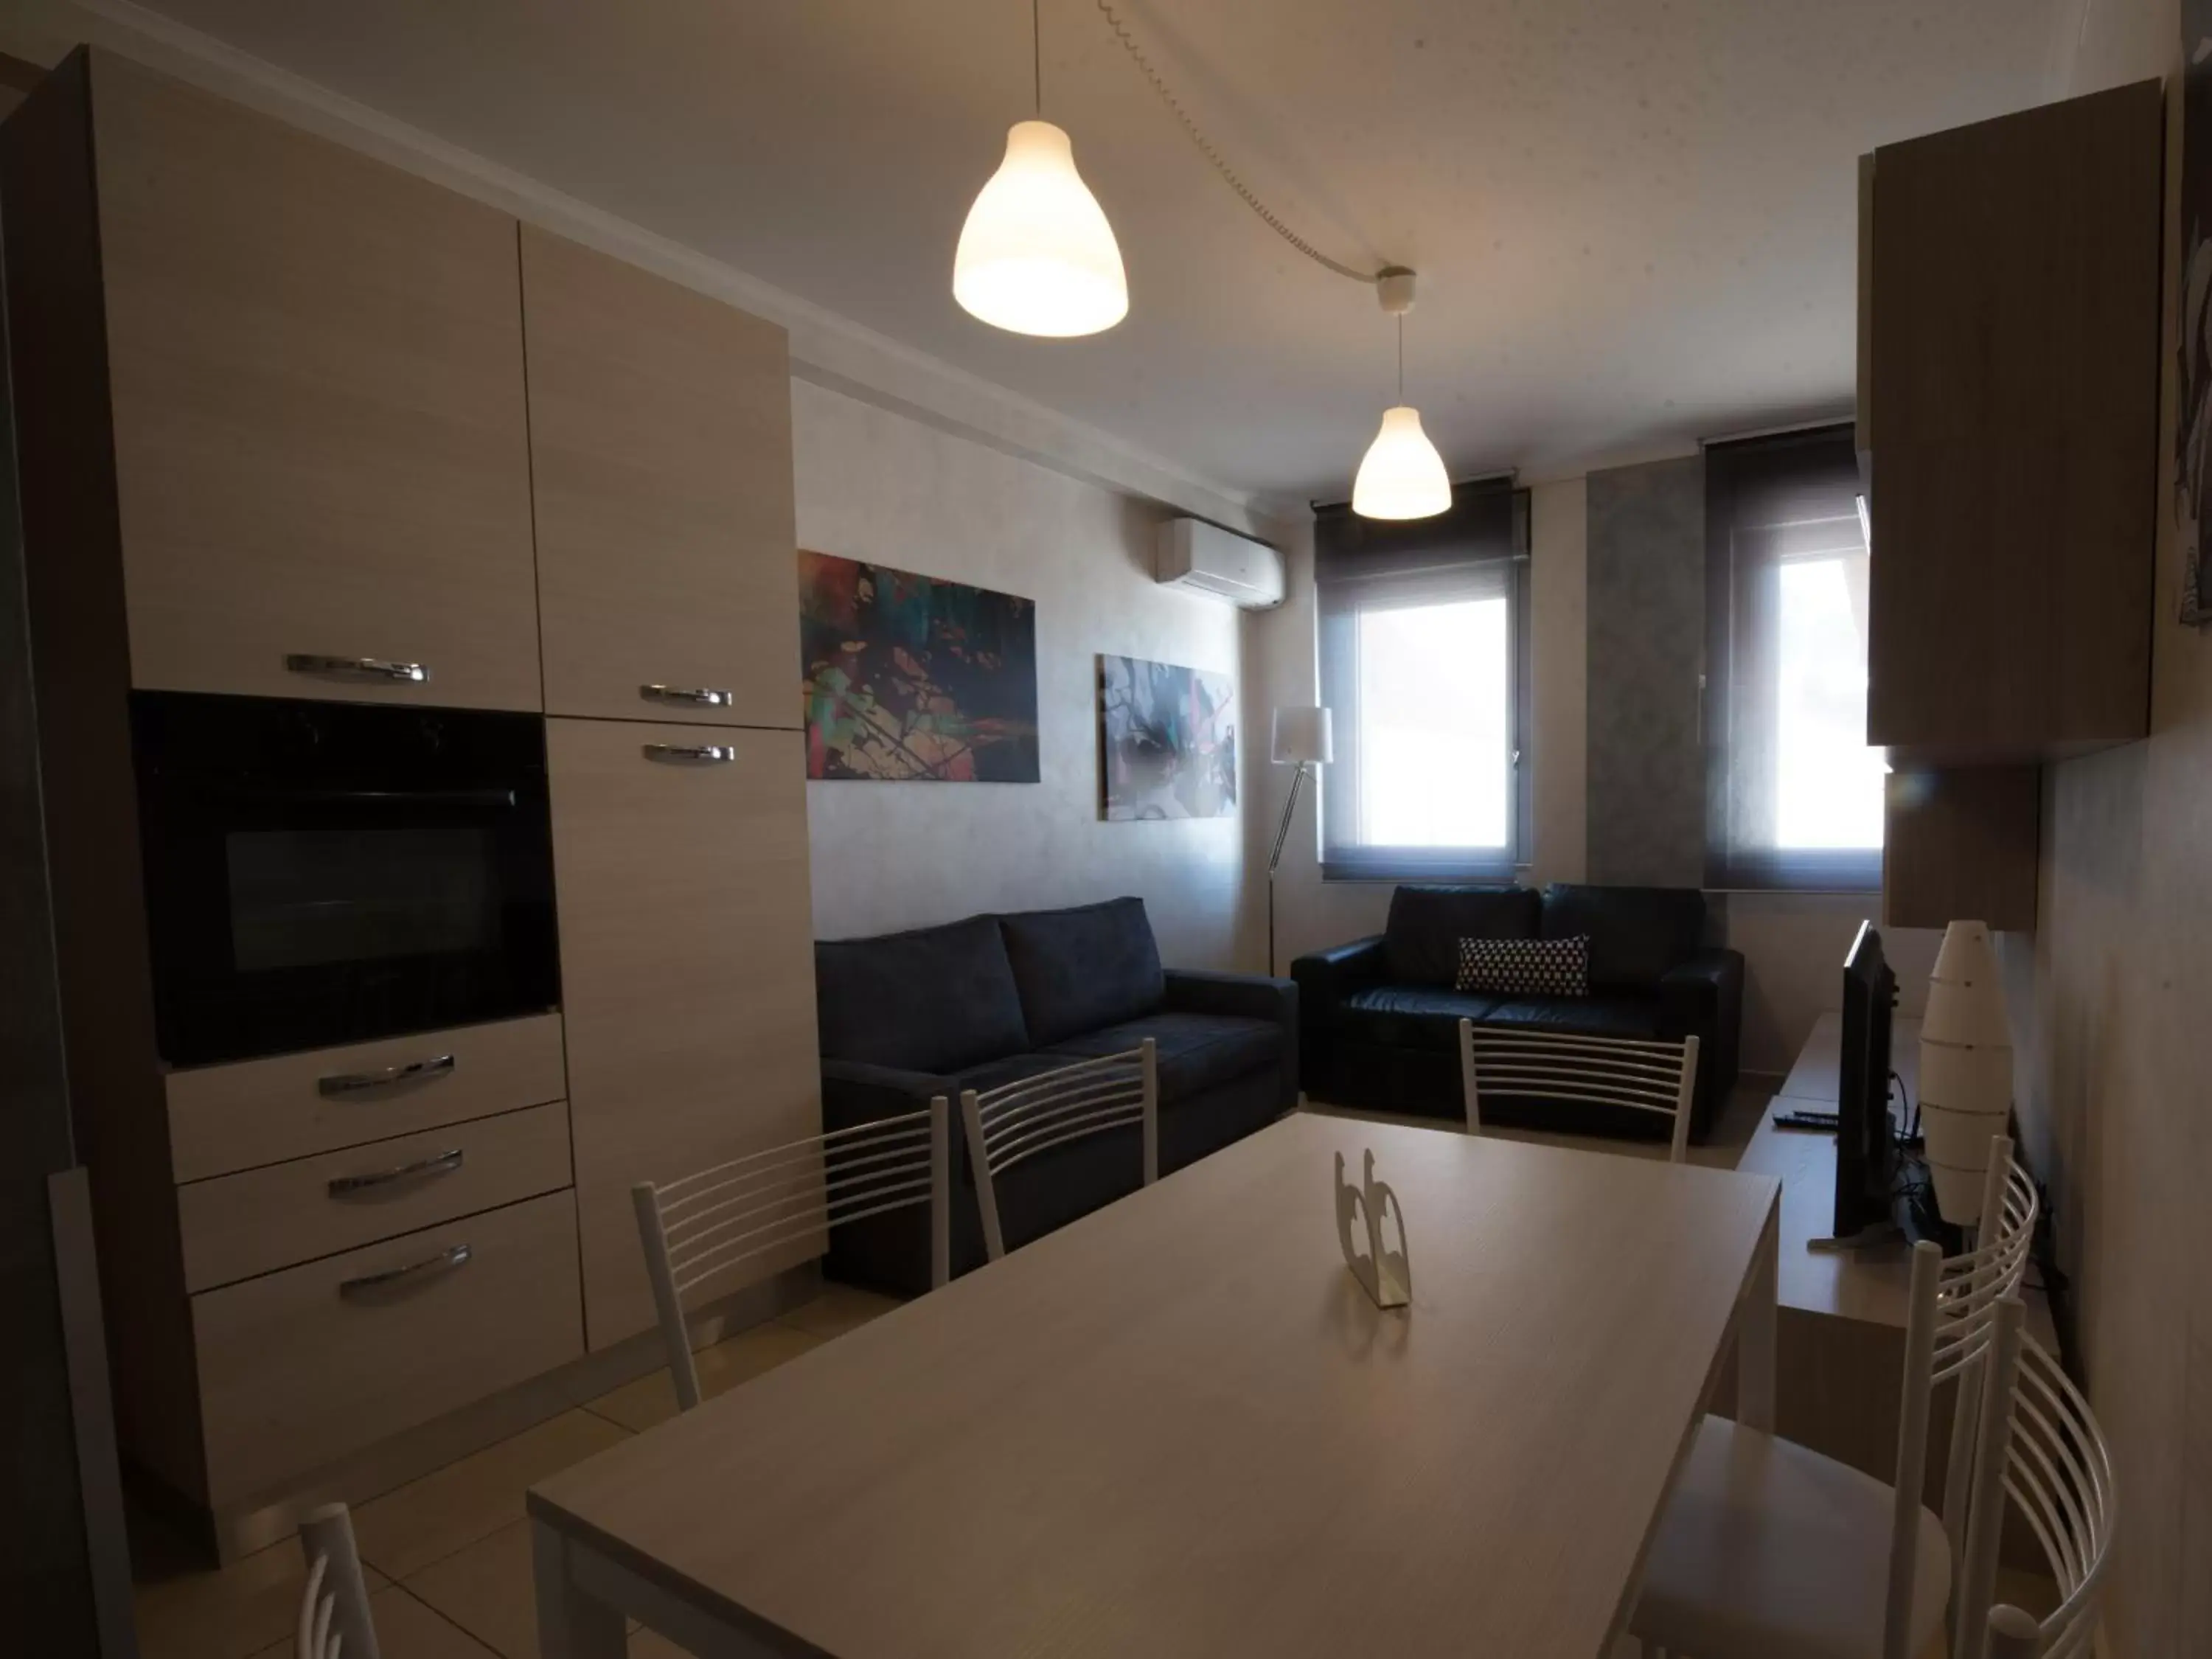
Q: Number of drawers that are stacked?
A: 3